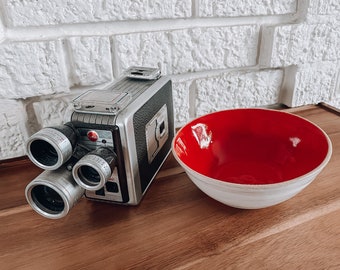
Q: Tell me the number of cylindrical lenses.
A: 3